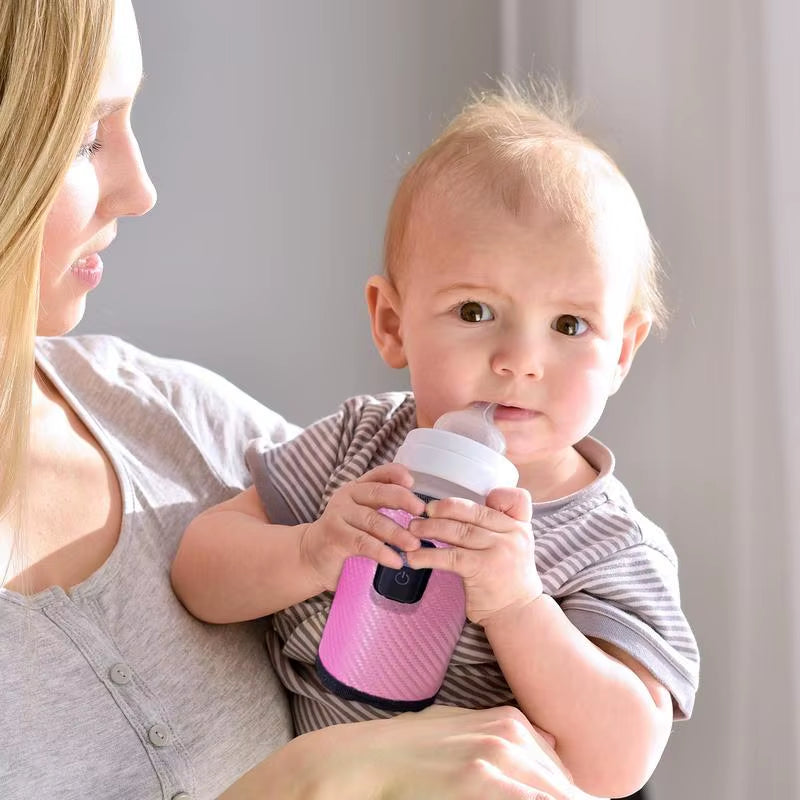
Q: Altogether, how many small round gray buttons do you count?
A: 3